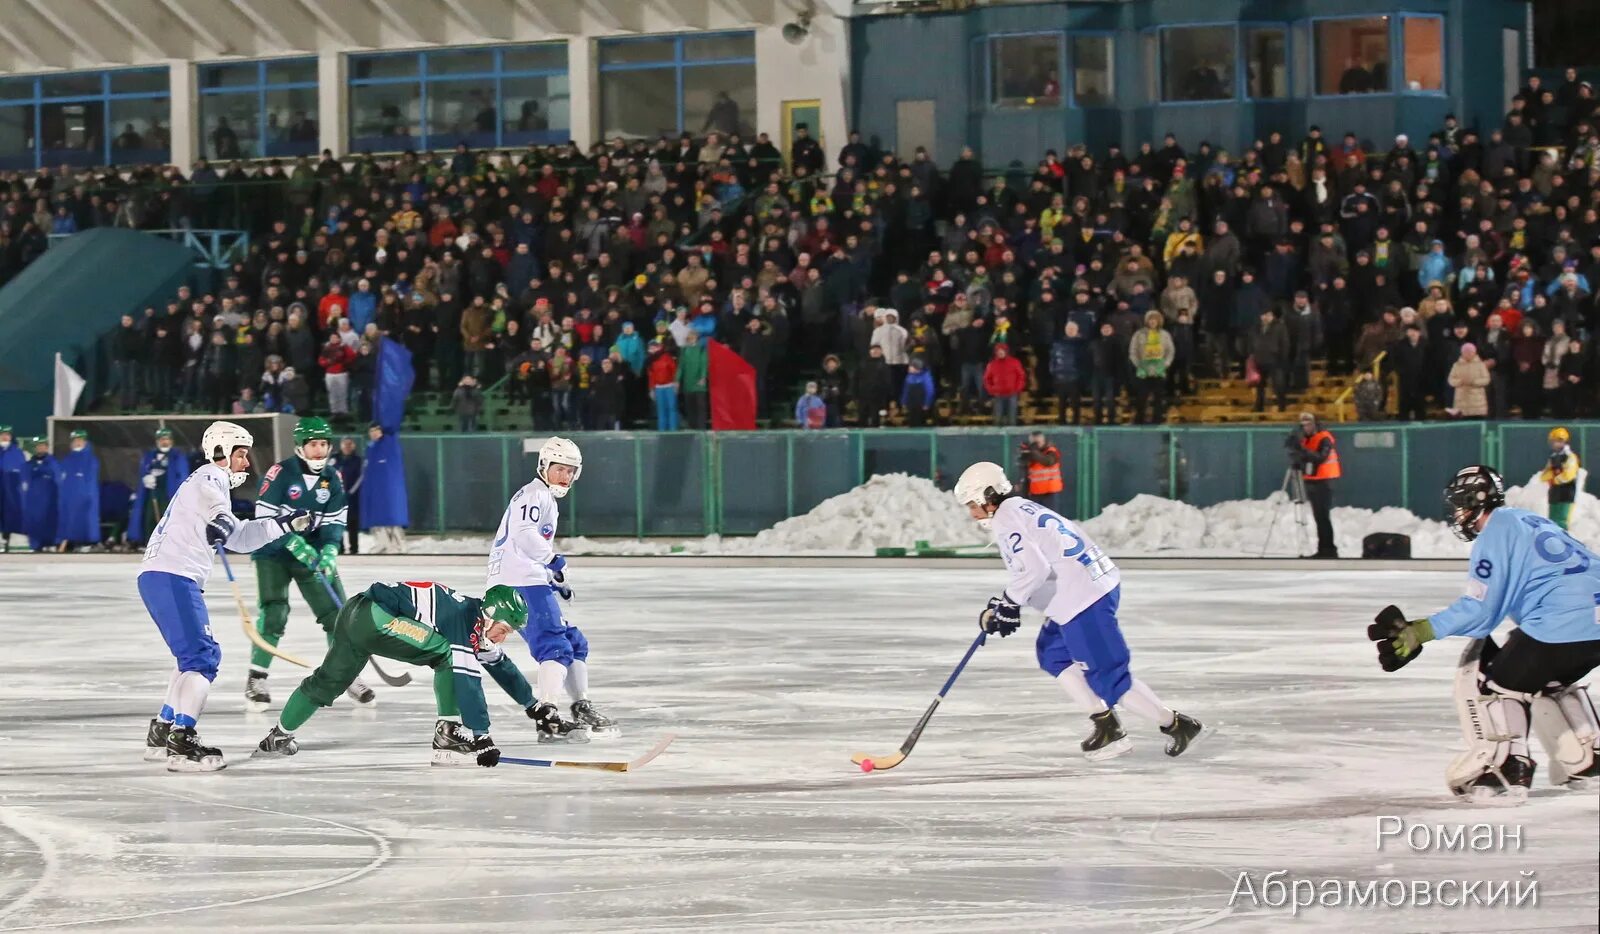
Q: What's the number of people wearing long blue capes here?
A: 5